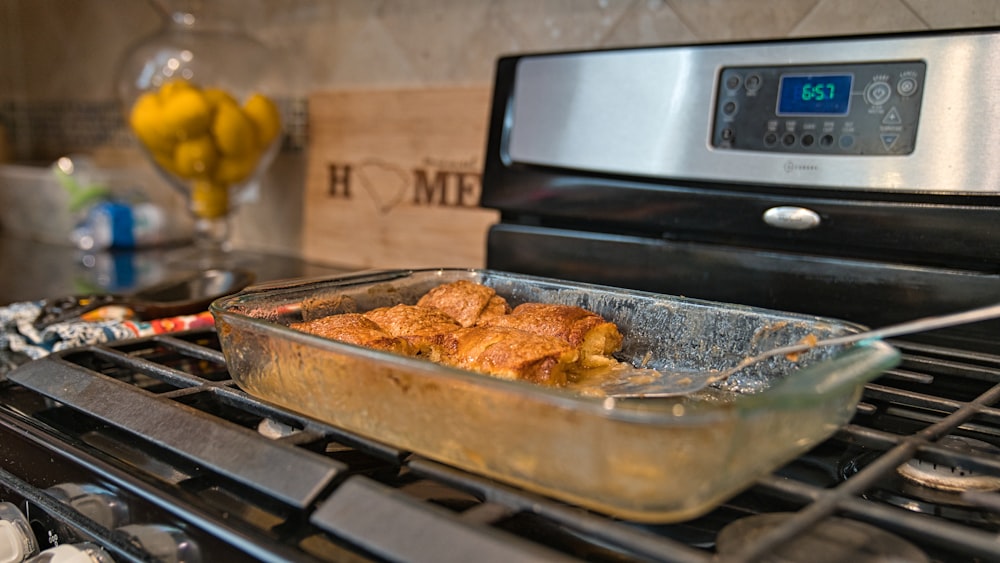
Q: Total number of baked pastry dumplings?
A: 5